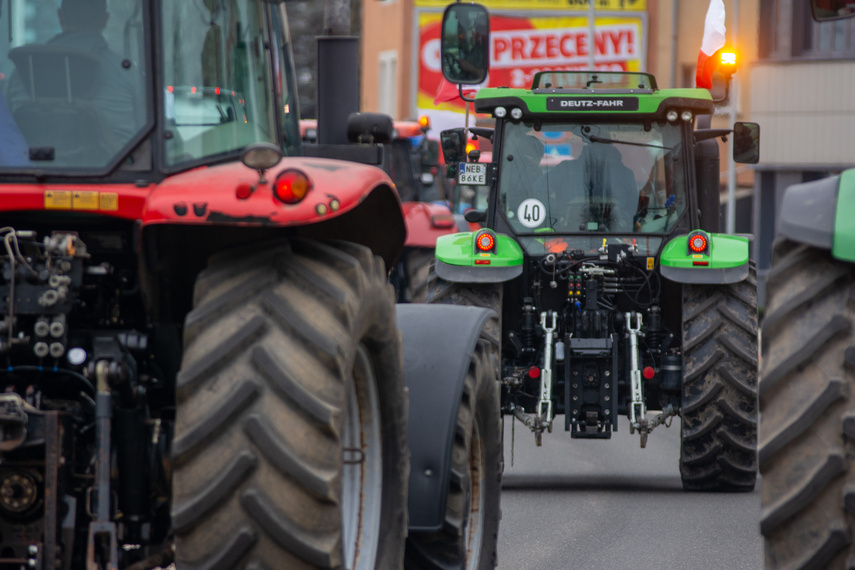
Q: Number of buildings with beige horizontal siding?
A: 1